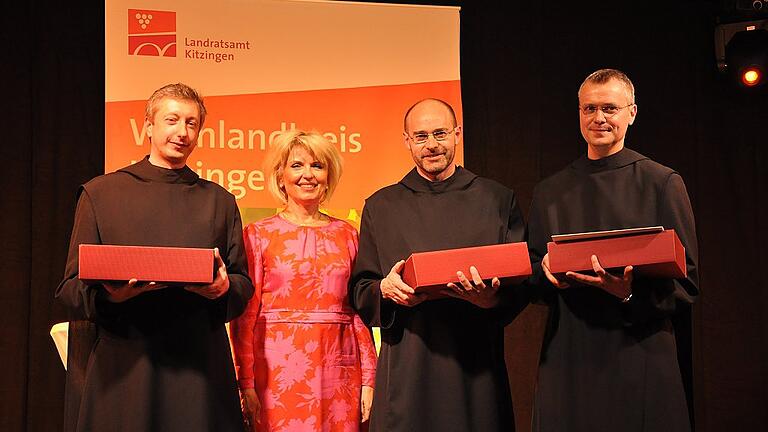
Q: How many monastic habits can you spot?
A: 3